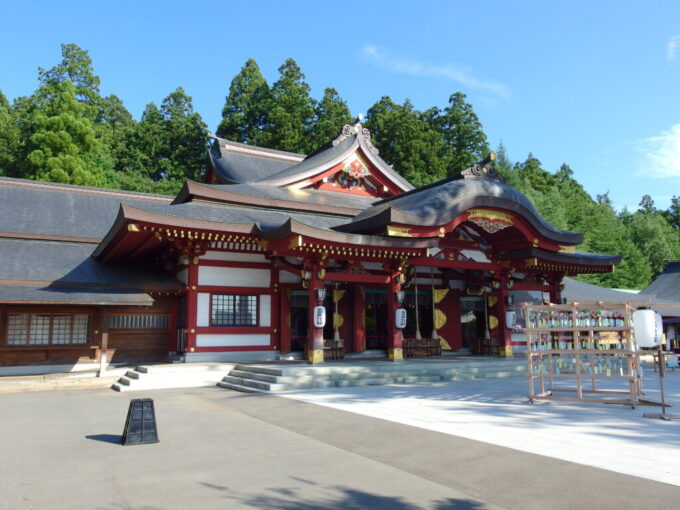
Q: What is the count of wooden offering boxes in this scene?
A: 3